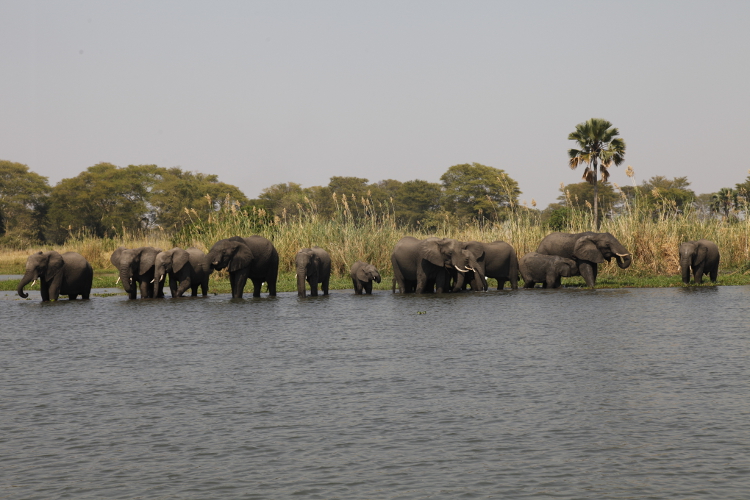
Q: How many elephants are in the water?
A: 12